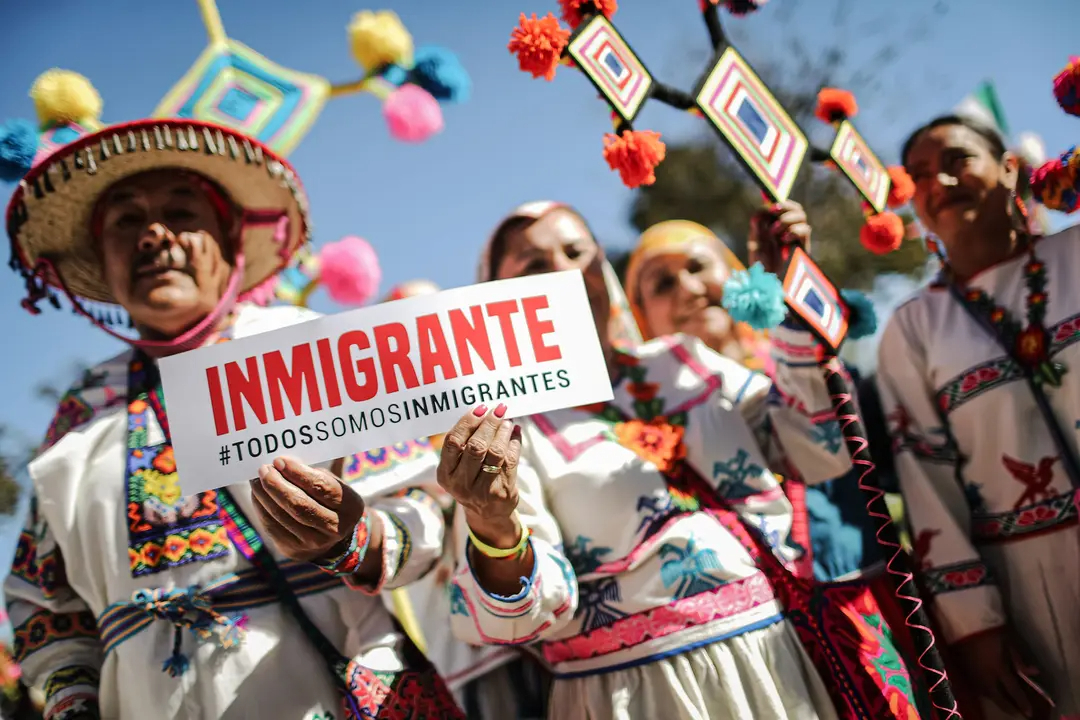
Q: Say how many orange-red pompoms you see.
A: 6